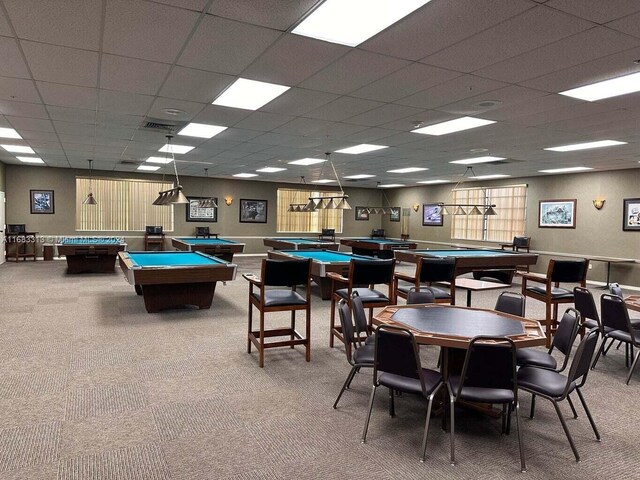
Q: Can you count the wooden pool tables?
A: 7